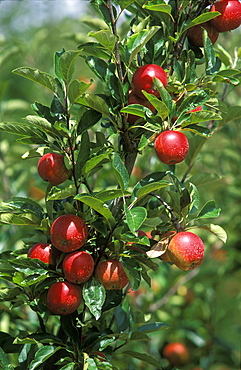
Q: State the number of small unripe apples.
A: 0